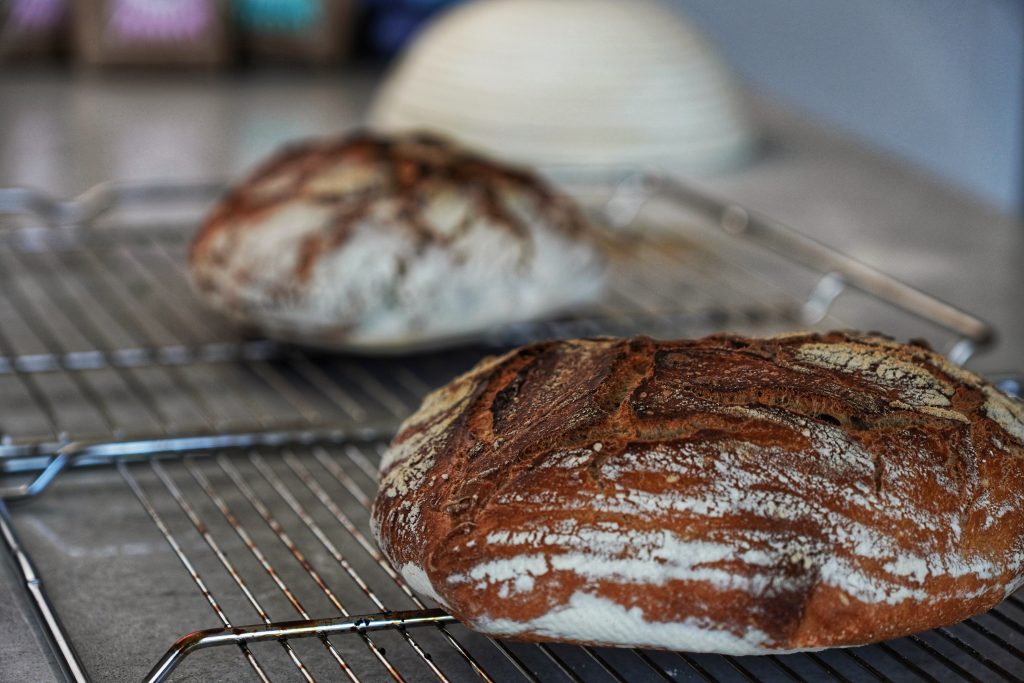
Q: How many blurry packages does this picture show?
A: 3